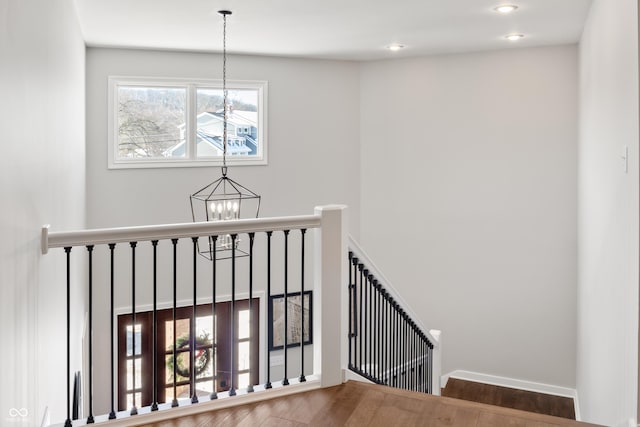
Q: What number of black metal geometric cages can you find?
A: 1